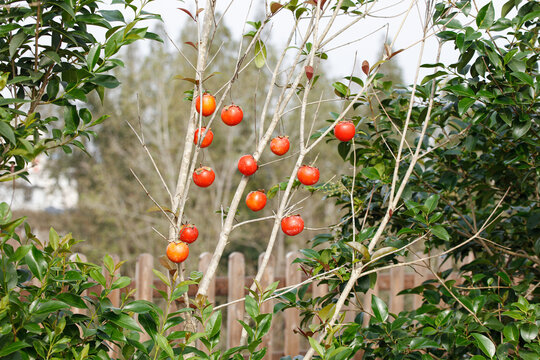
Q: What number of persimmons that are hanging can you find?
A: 12